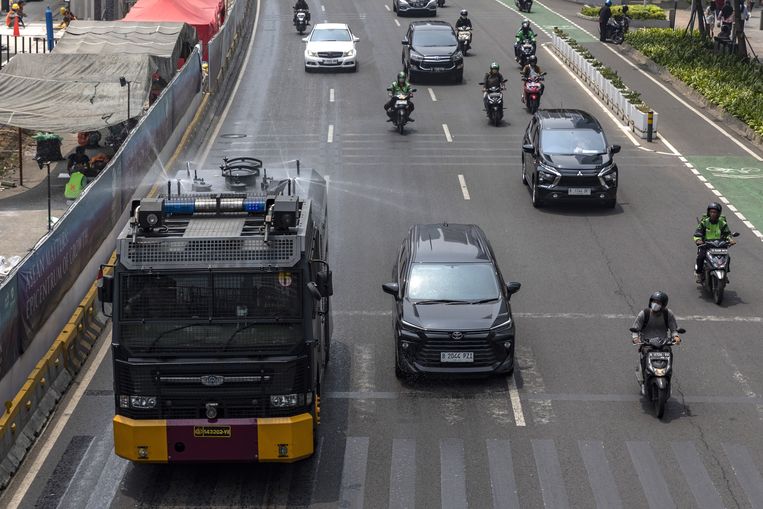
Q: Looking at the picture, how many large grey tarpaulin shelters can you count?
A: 2